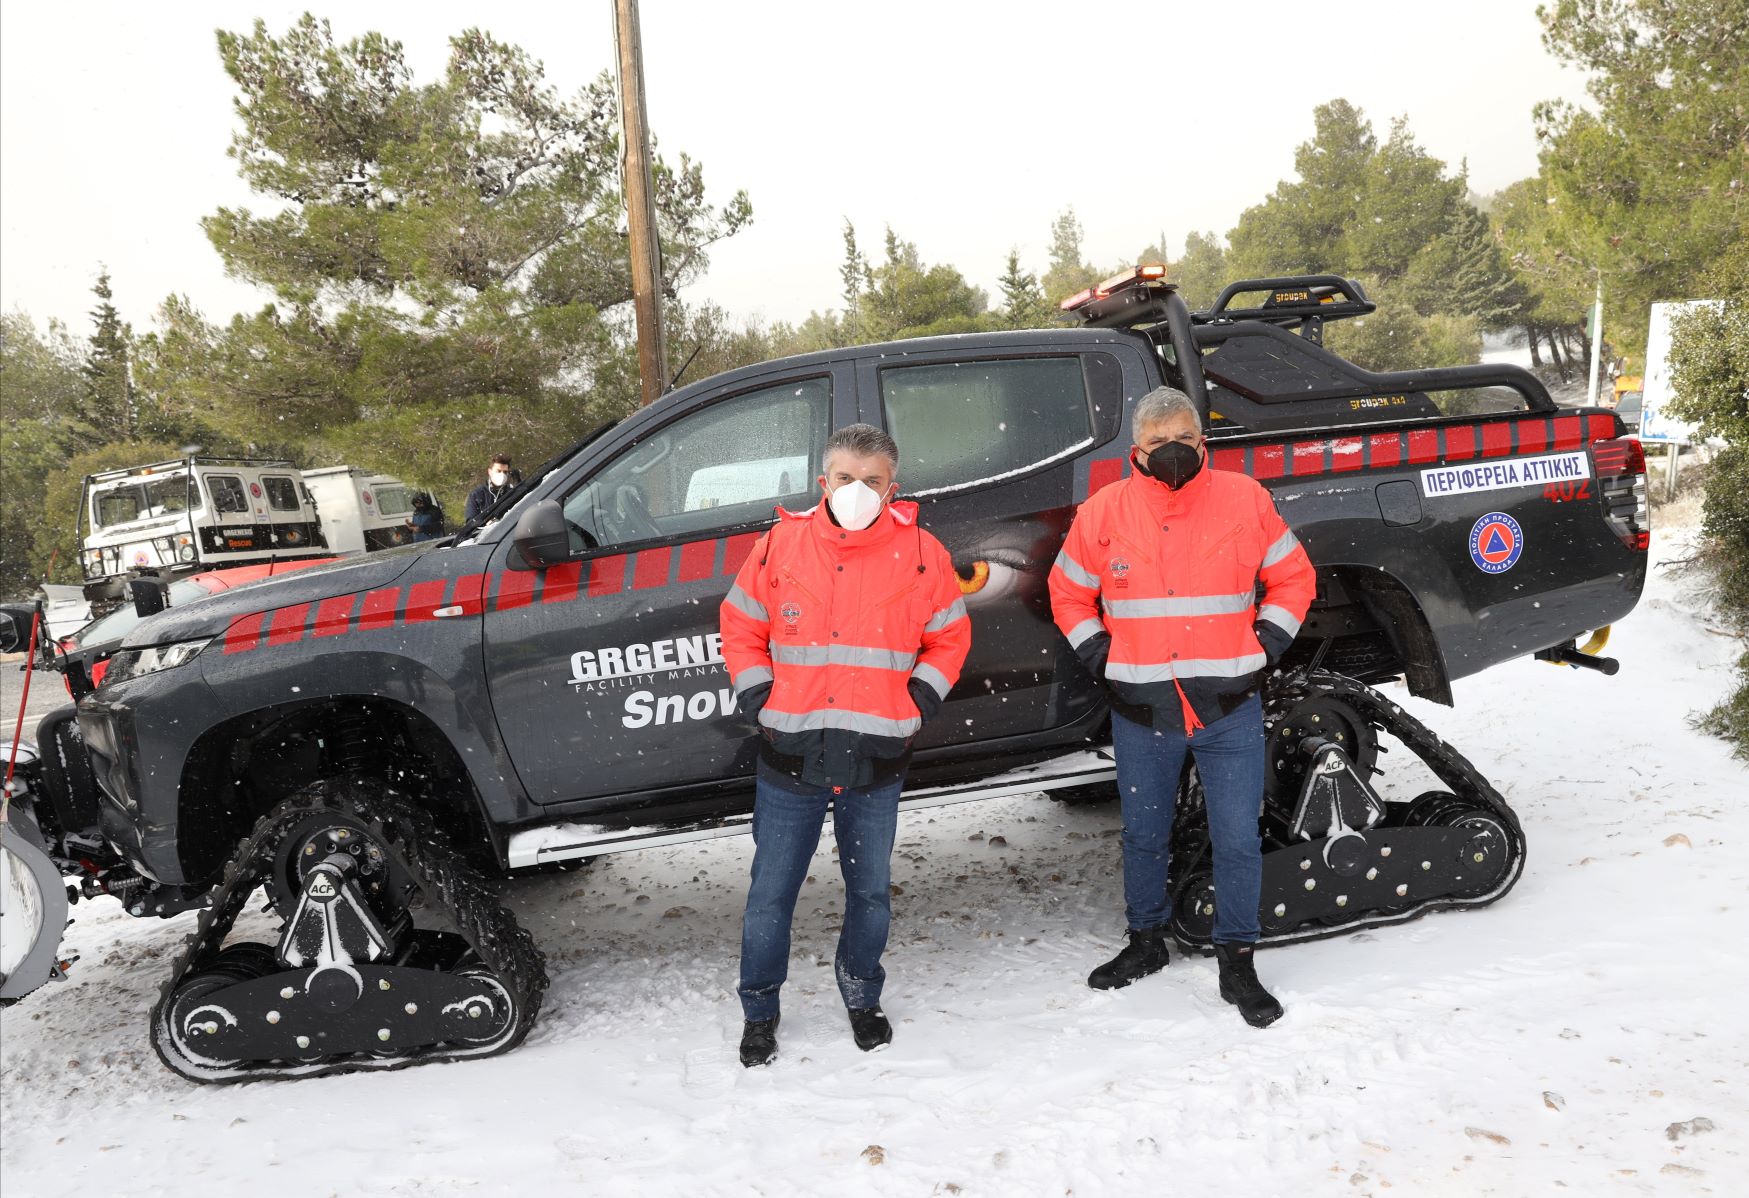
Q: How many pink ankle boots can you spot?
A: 0